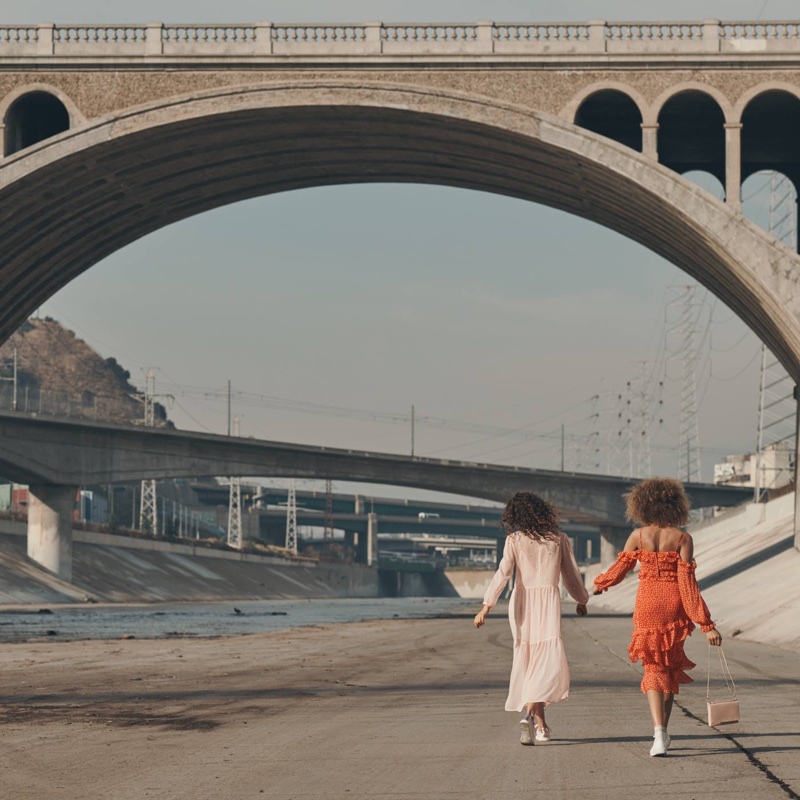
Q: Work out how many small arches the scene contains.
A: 4